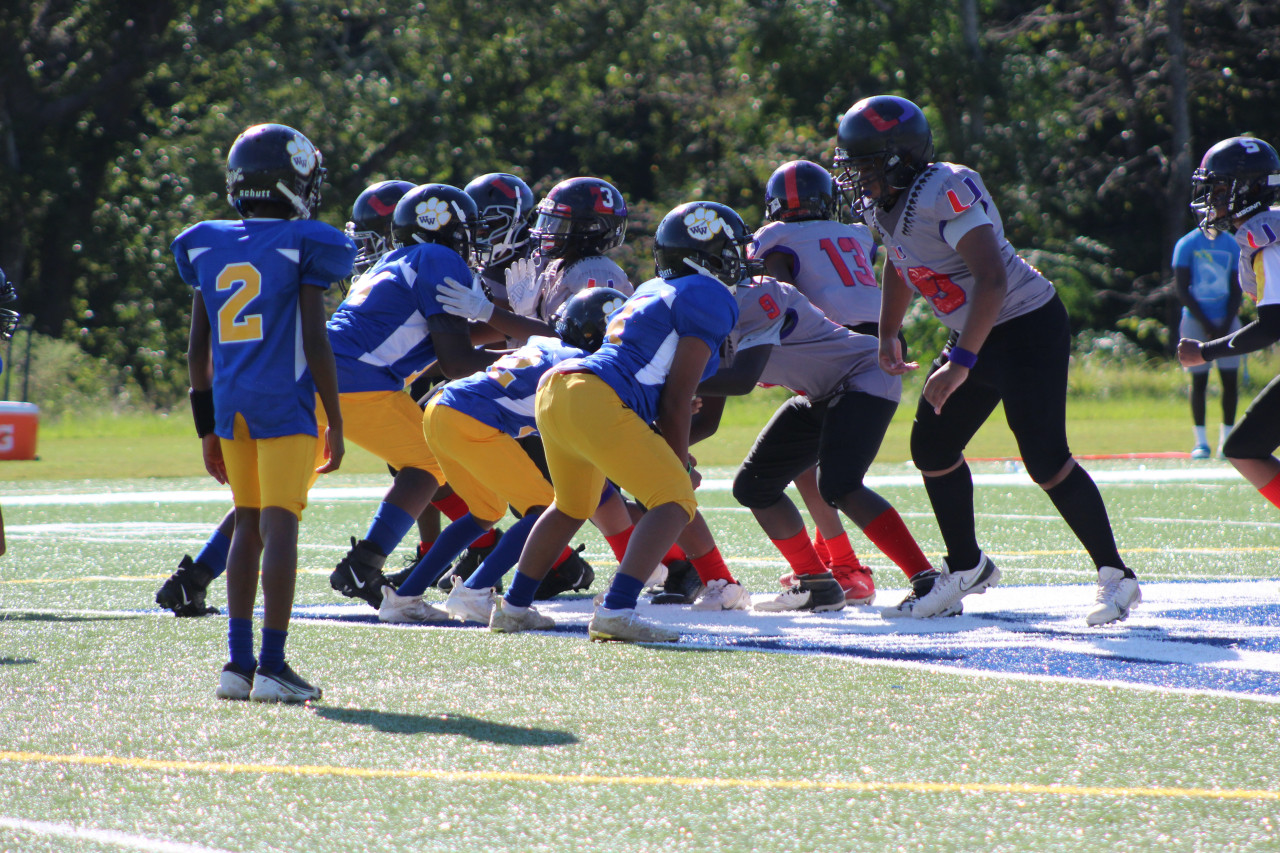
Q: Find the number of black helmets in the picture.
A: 11